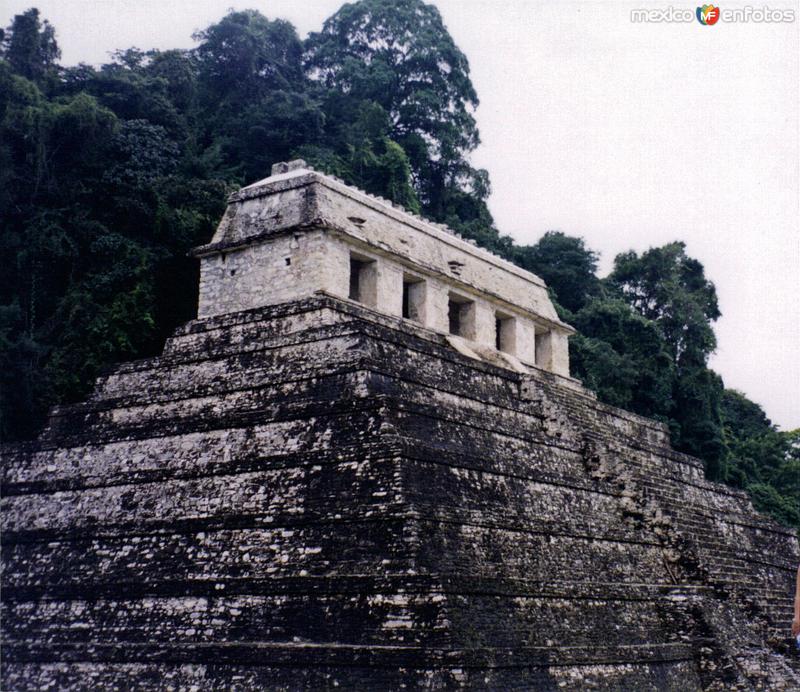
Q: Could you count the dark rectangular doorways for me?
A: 5